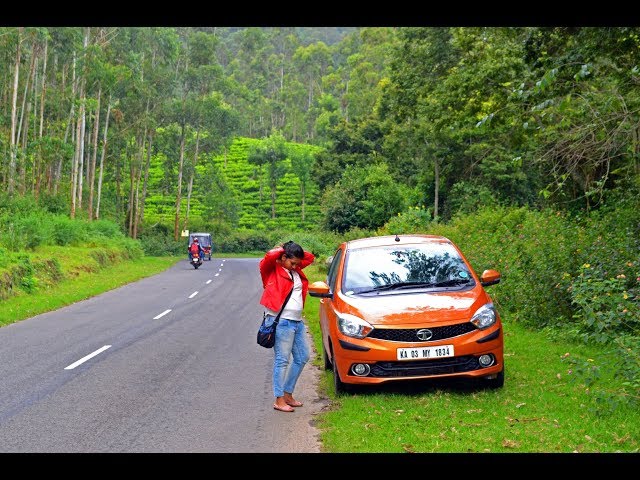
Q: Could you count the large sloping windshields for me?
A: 1